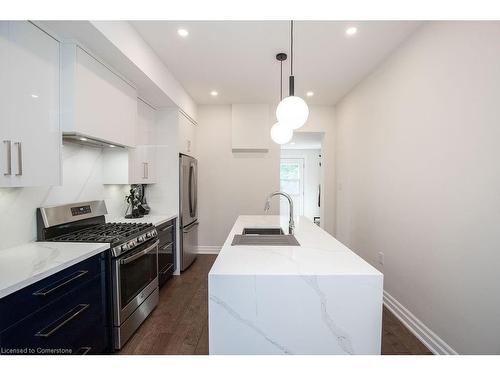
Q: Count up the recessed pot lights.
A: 4